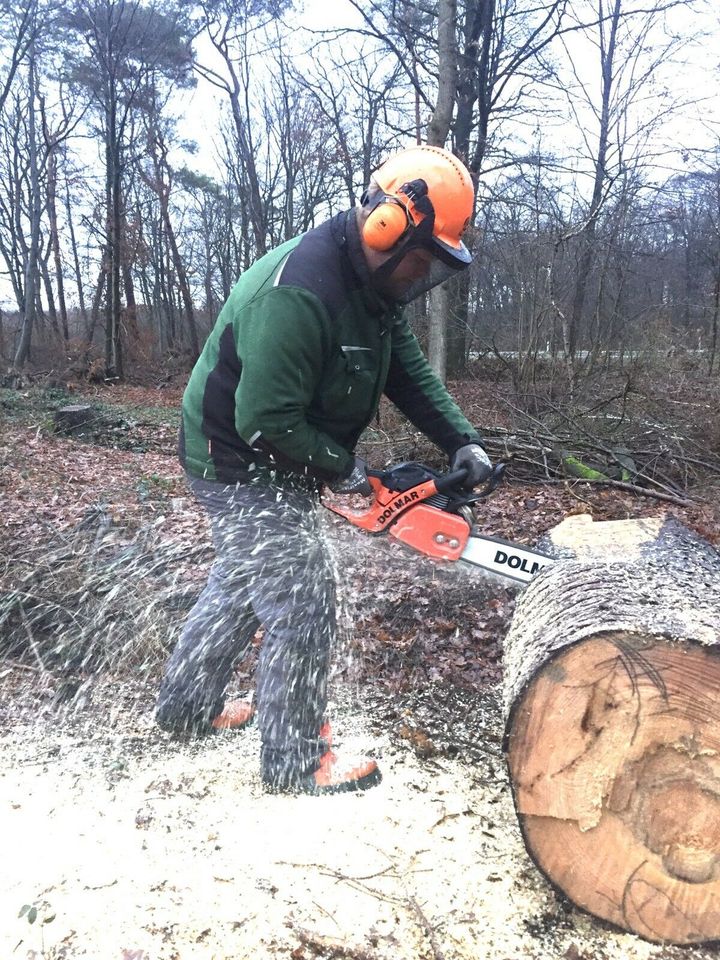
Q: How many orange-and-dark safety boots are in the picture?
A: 2